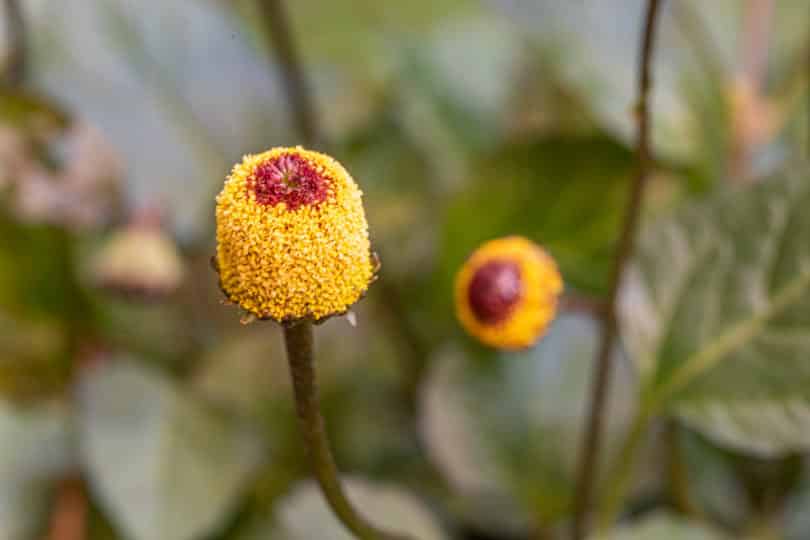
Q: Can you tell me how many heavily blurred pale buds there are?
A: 1